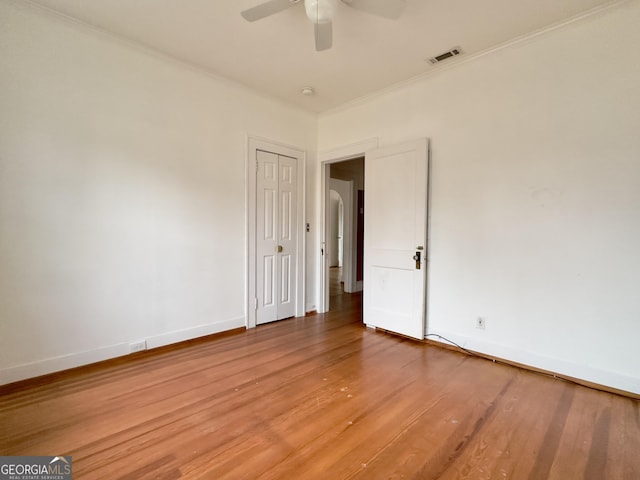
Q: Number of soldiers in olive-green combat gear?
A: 0